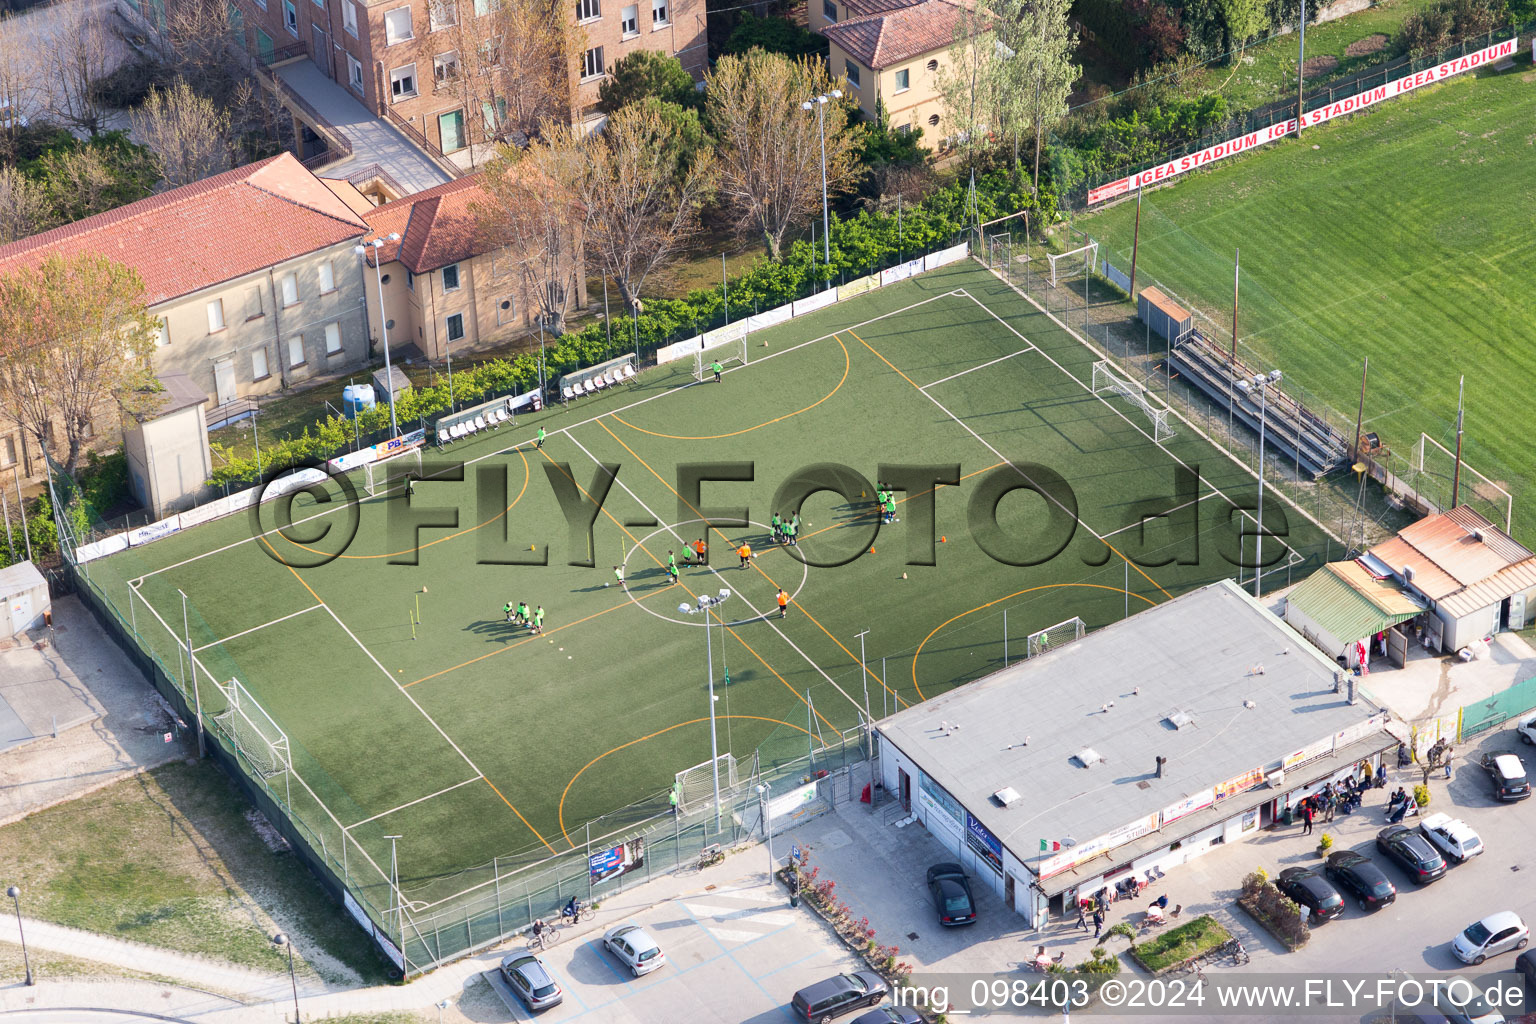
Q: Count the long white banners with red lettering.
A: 1